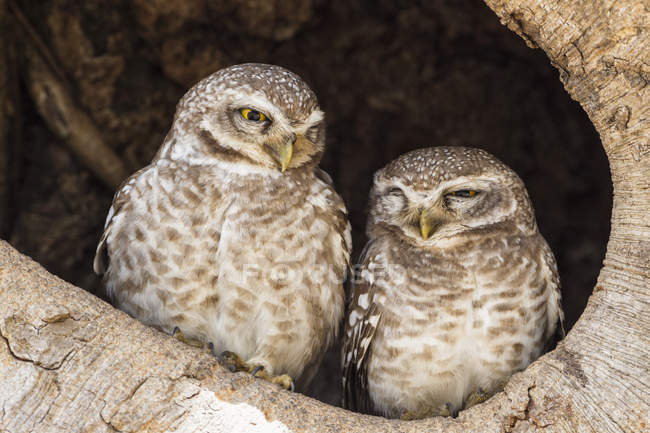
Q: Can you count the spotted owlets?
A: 2